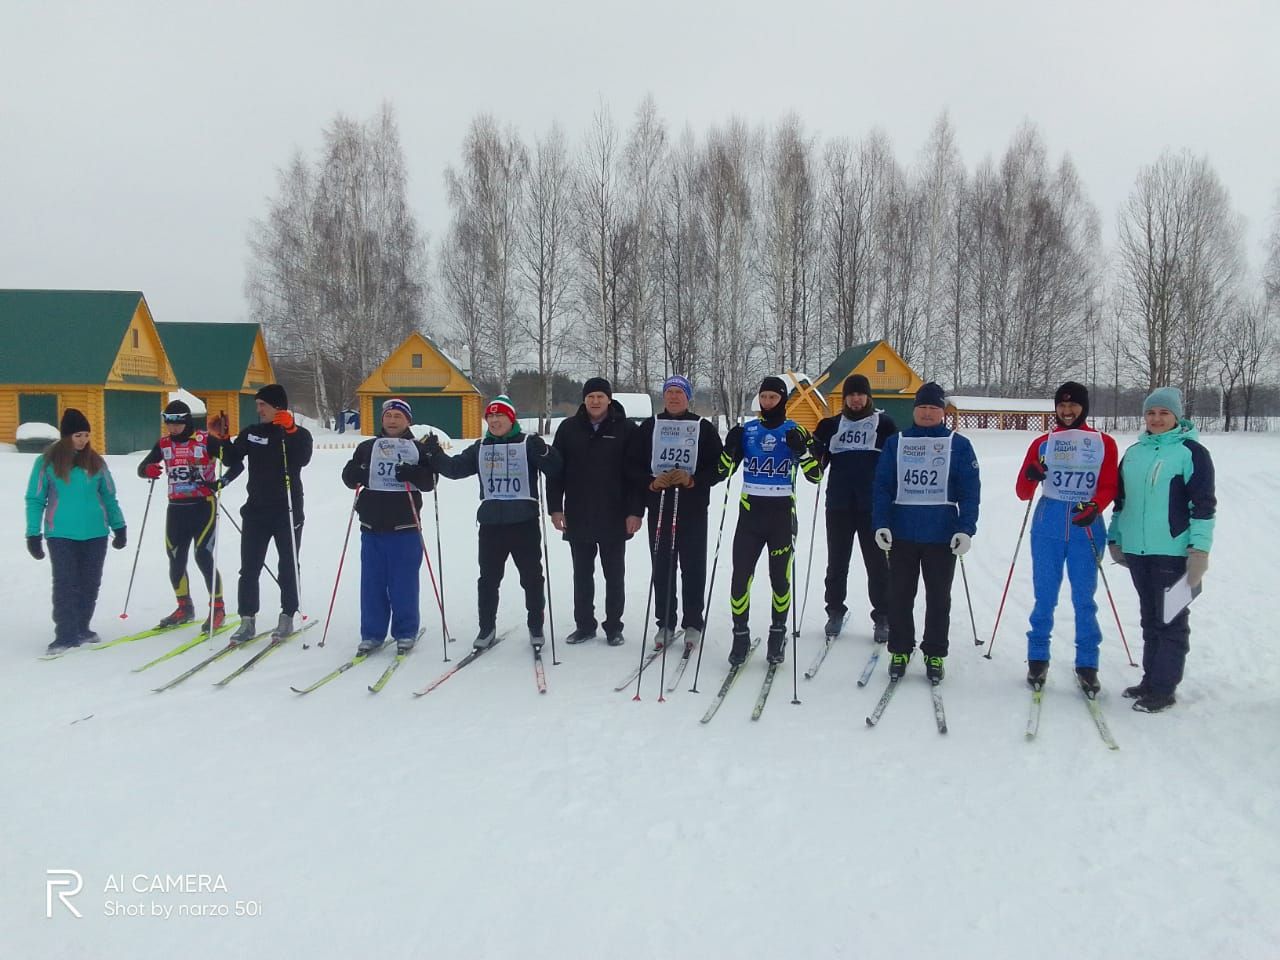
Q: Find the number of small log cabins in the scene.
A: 4